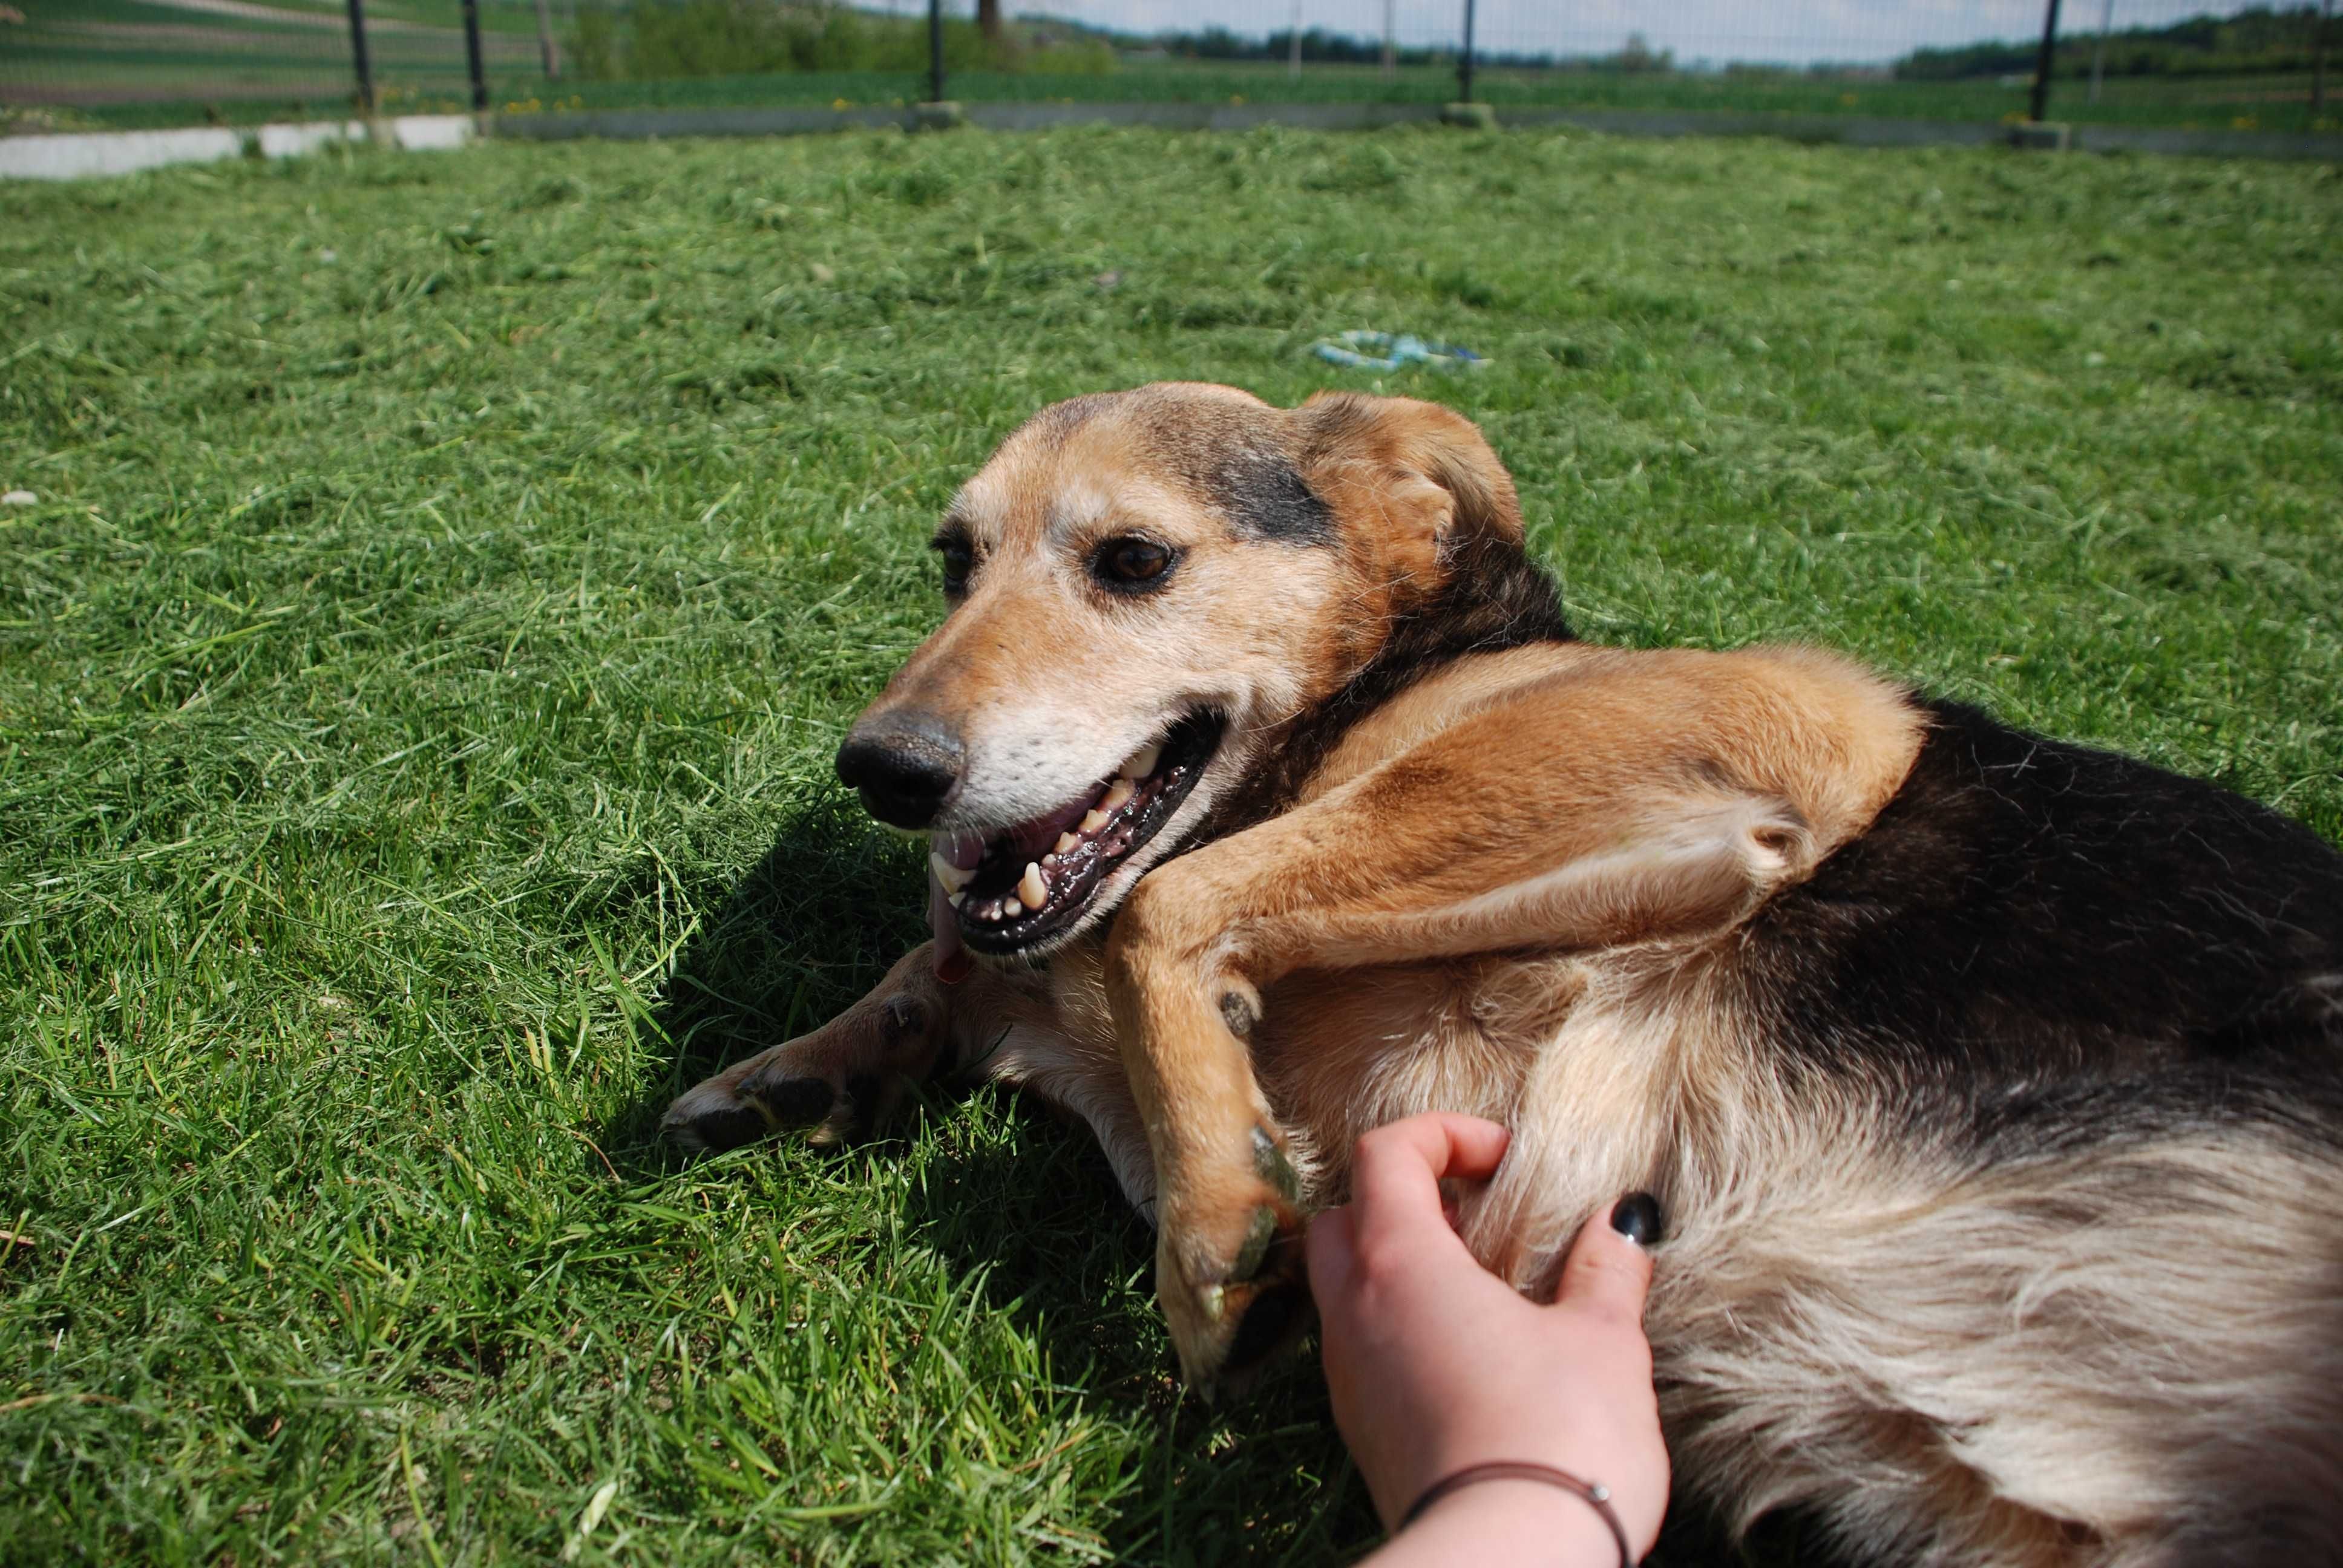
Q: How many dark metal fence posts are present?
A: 5